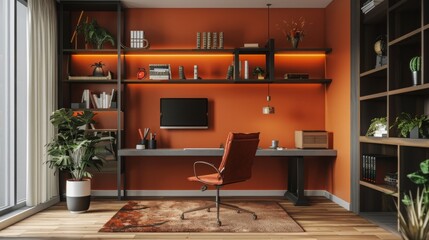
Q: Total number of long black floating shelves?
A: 2